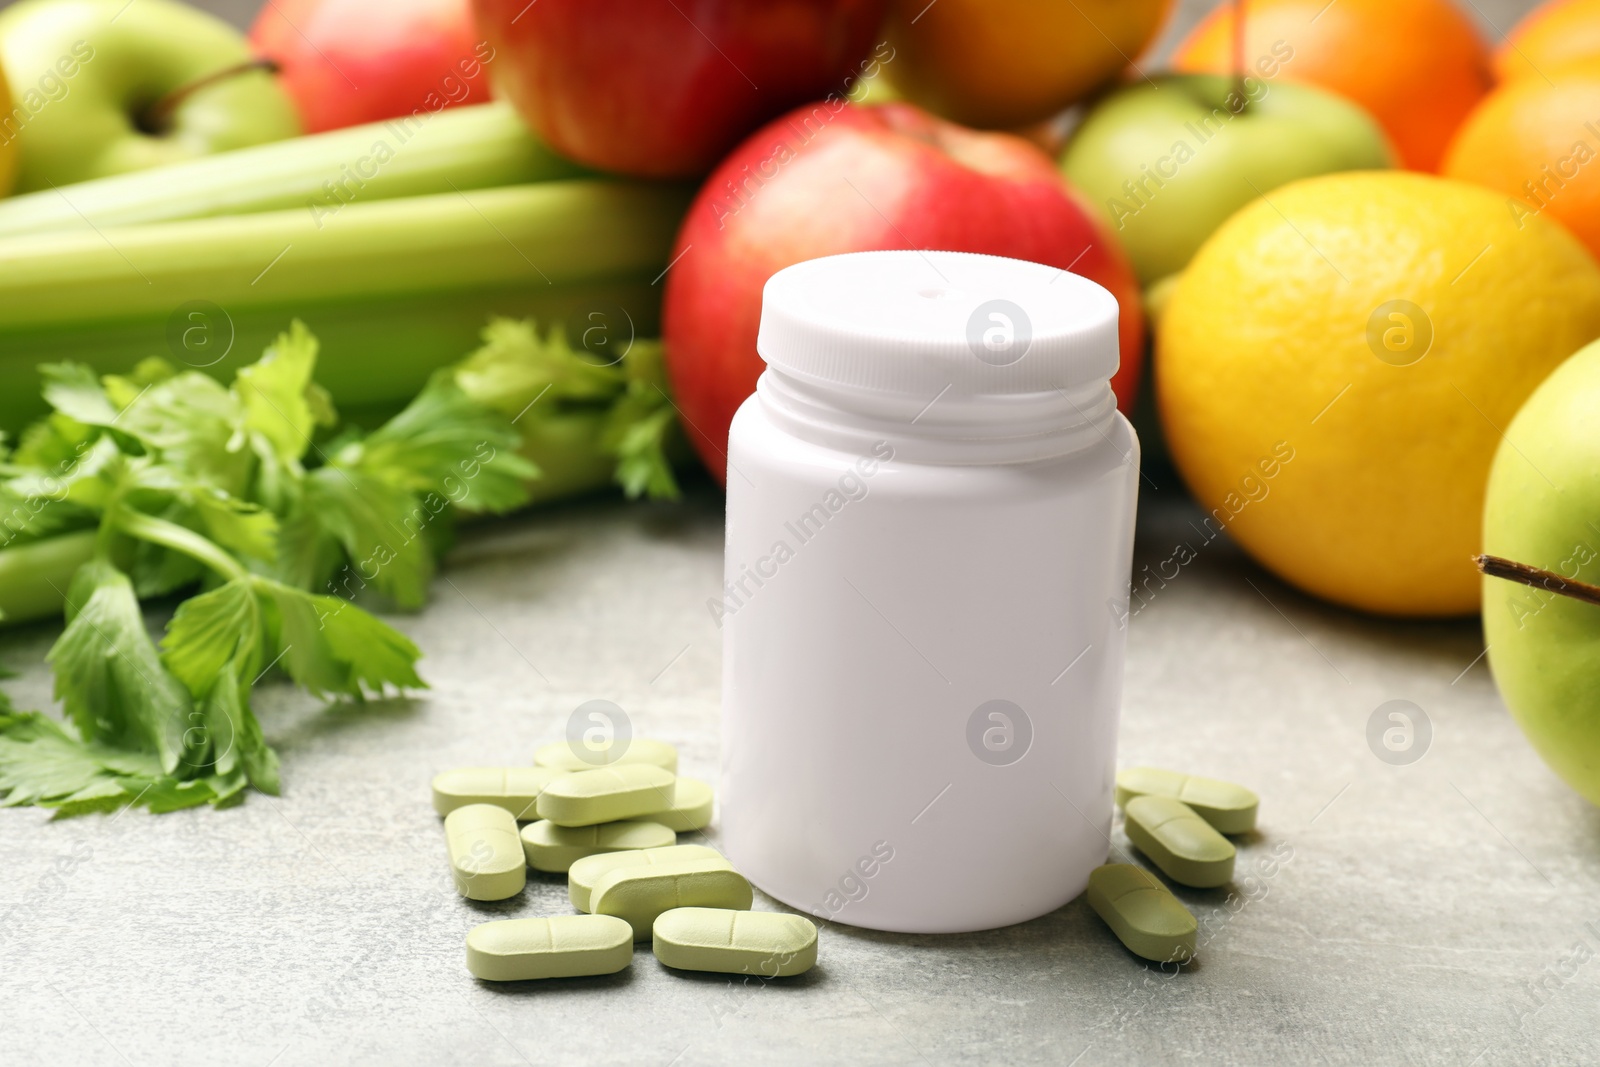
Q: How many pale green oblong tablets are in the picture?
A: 13